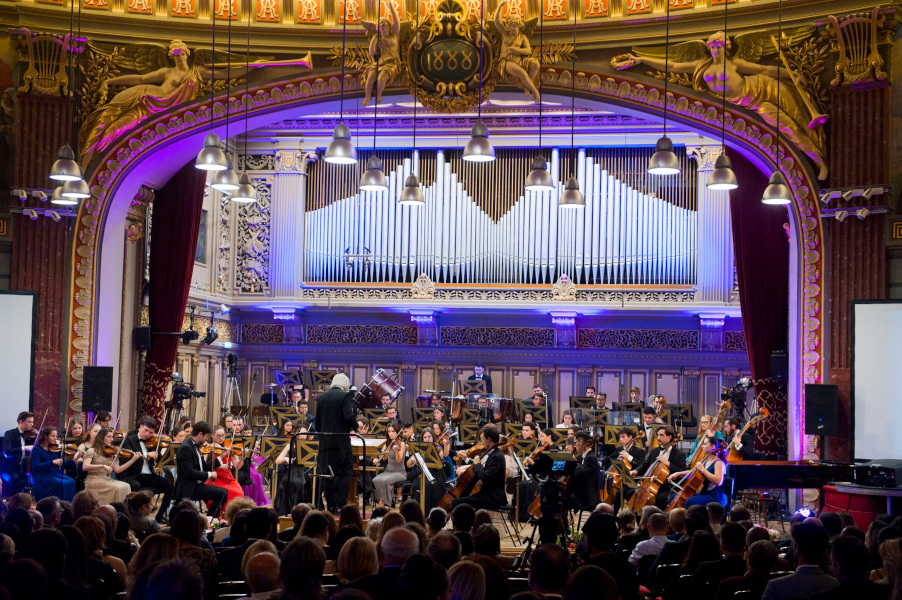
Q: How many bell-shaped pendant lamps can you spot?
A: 15